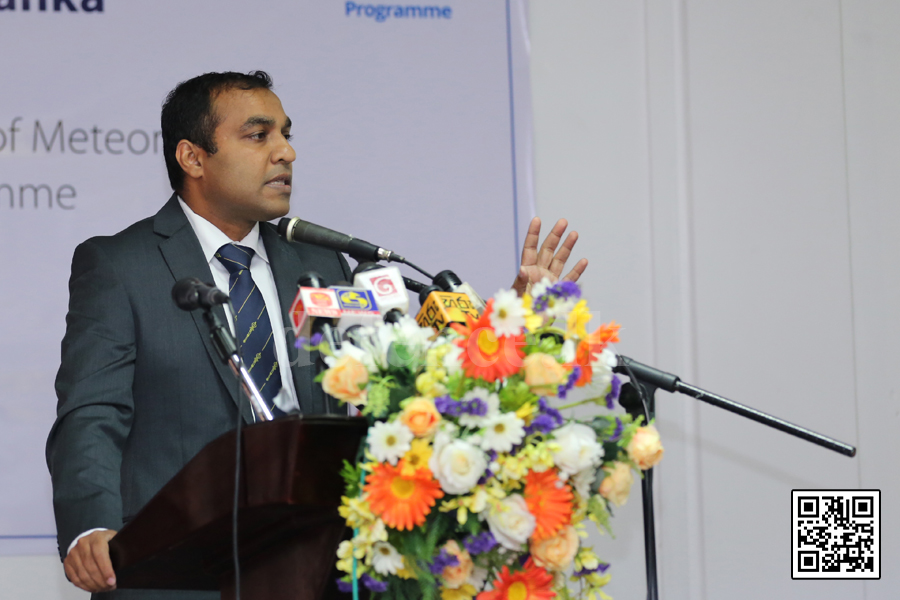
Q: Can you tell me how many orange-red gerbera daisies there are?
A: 5